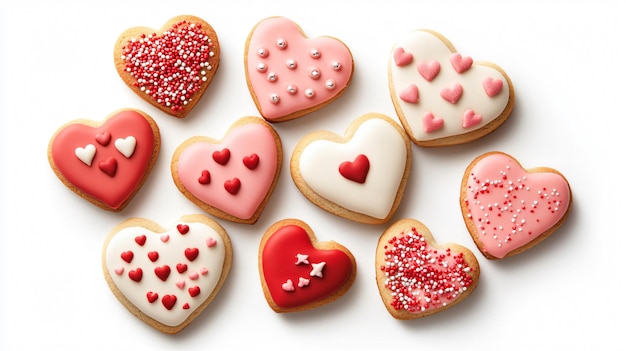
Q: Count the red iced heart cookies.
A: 2